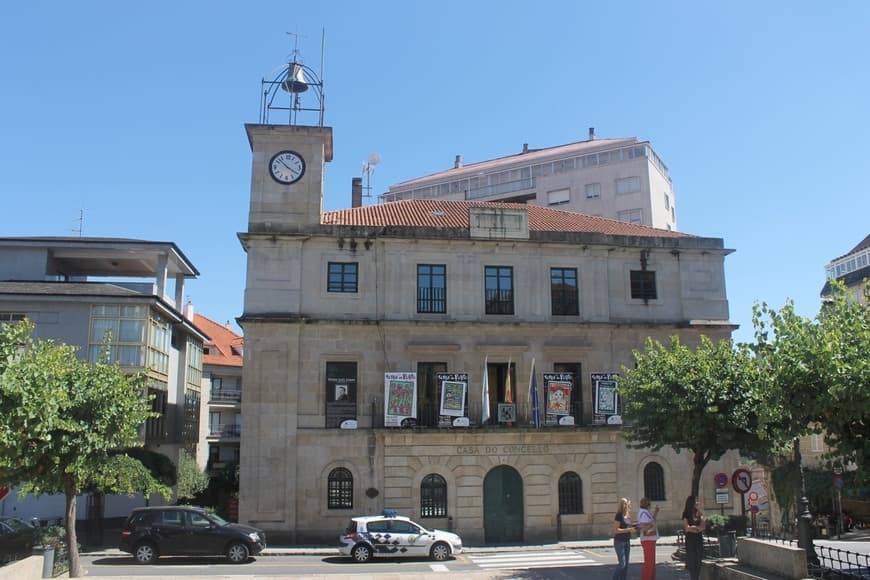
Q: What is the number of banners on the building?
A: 5